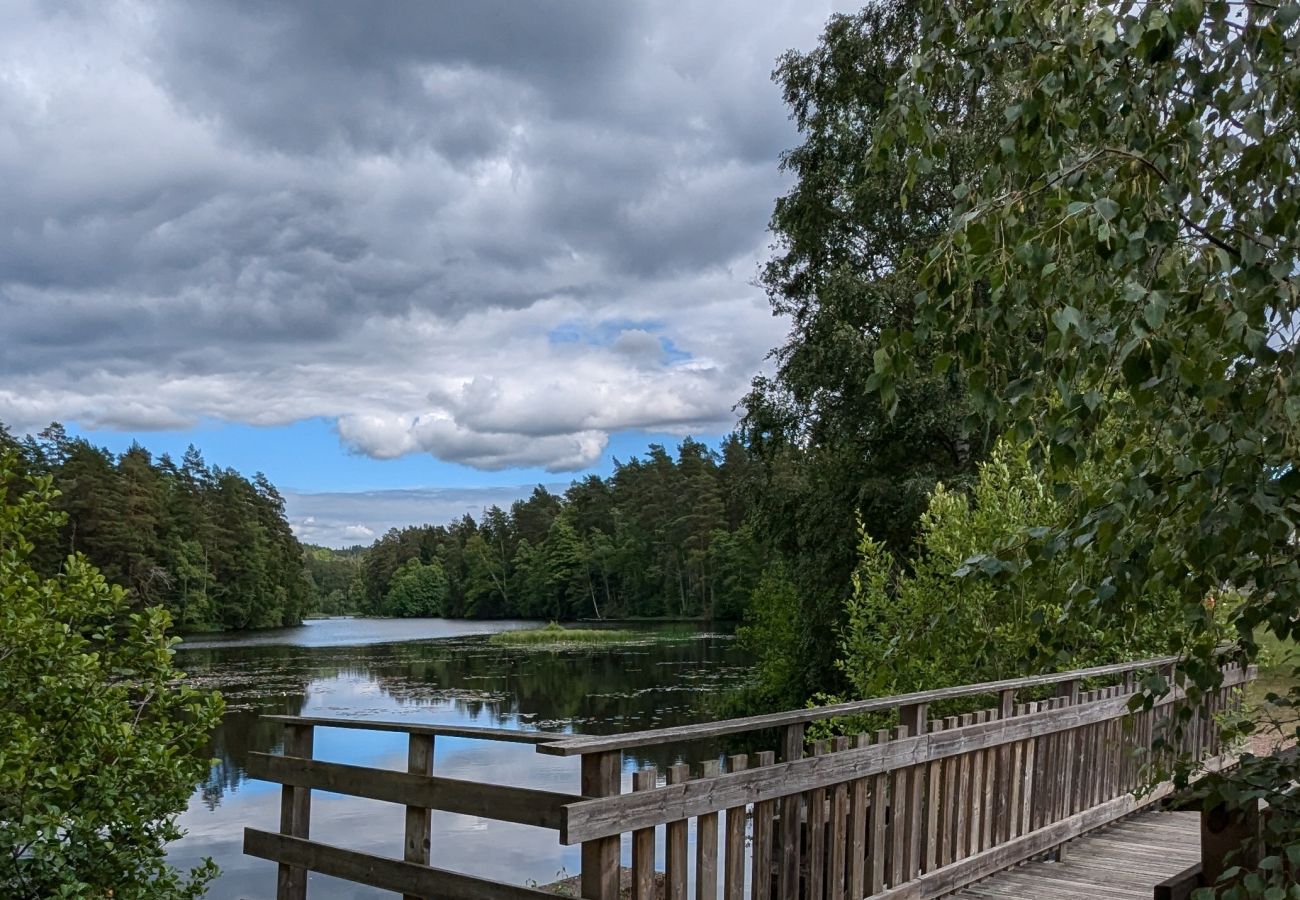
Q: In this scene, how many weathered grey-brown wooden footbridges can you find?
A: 1